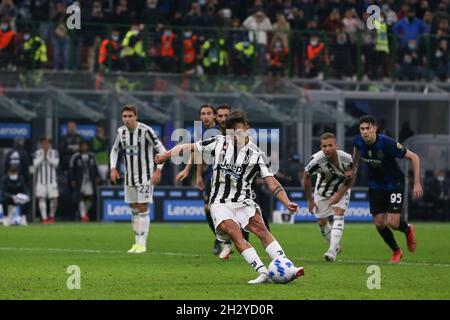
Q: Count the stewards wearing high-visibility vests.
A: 11